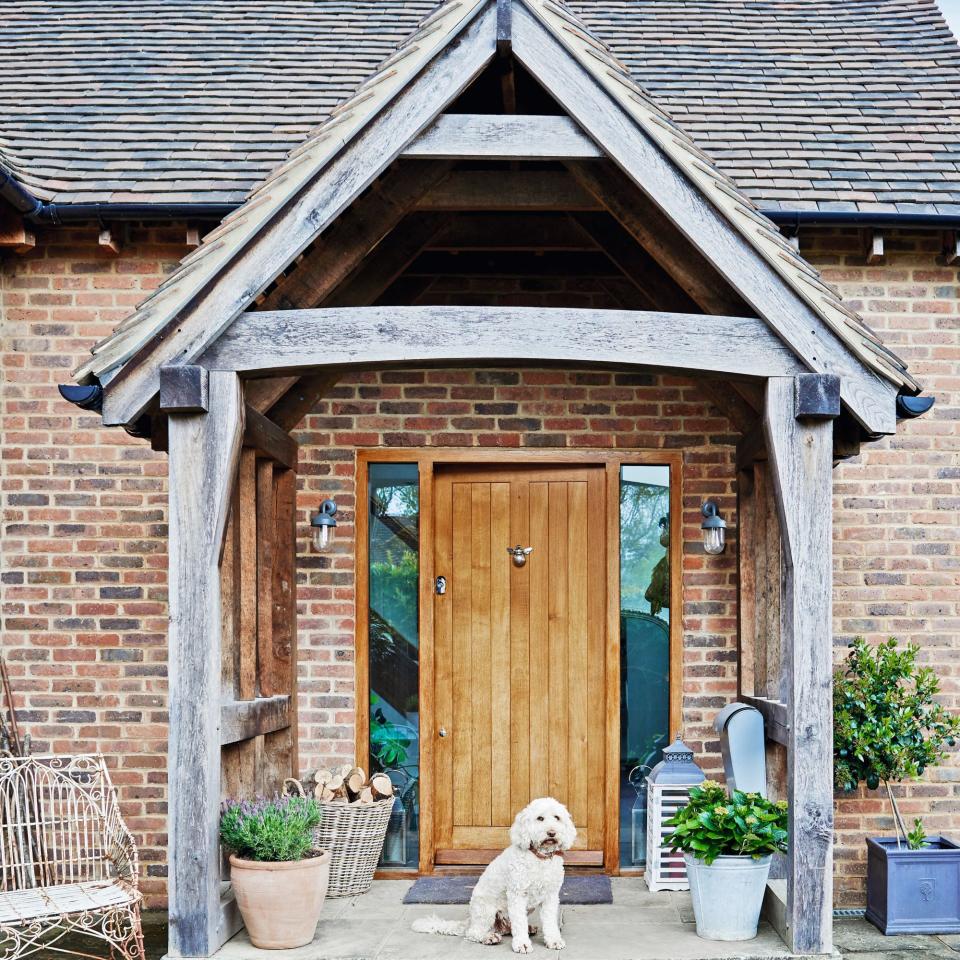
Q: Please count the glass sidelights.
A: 2